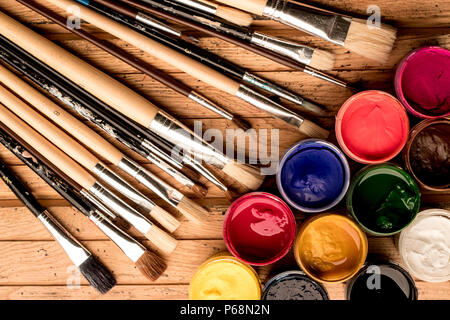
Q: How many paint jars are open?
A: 11